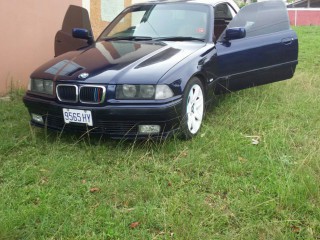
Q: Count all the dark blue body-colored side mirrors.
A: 2